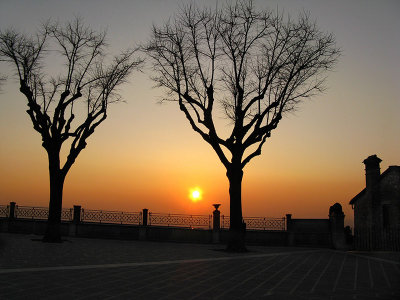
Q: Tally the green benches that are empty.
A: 0